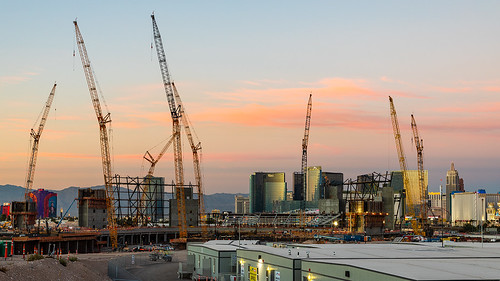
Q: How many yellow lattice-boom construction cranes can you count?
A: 8